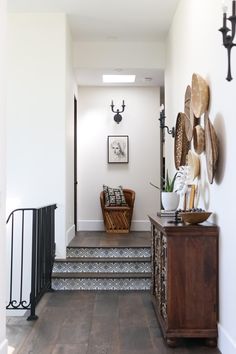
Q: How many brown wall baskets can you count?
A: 6